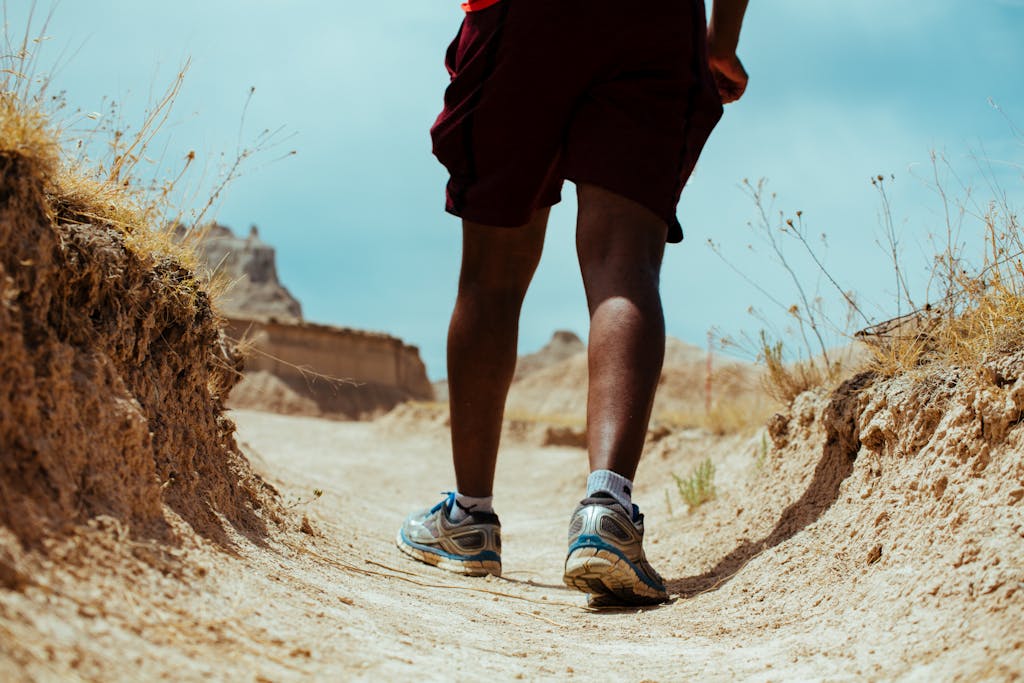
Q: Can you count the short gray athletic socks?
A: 2